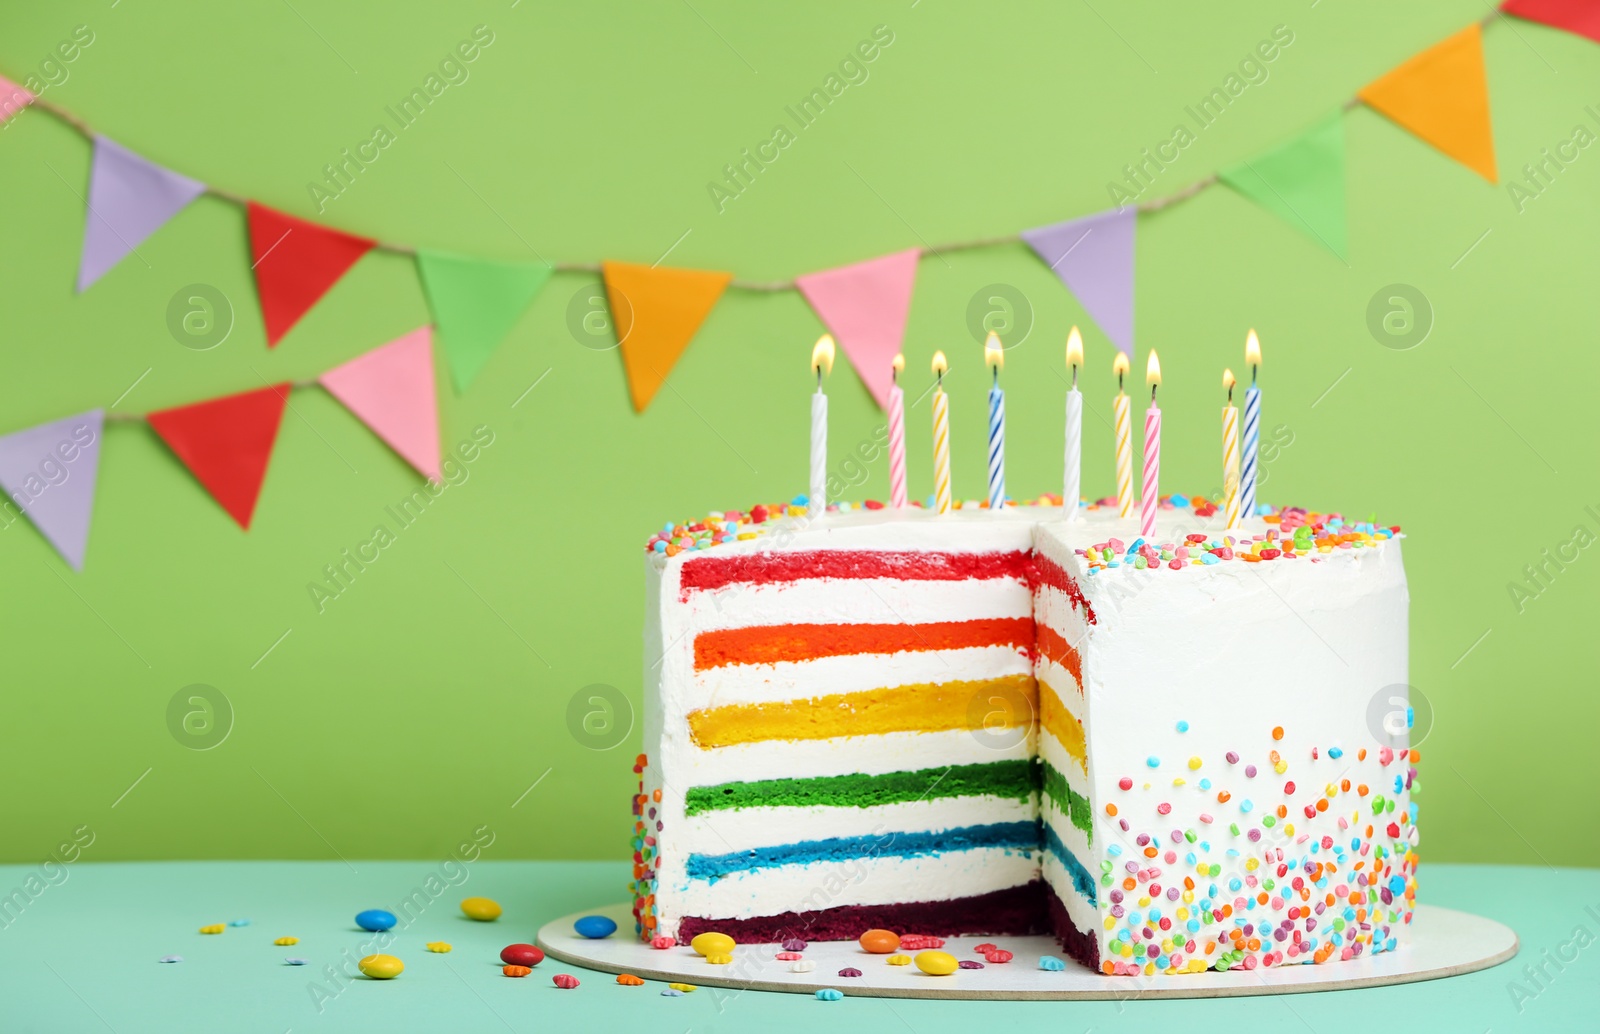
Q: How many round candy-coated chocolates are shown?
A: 8